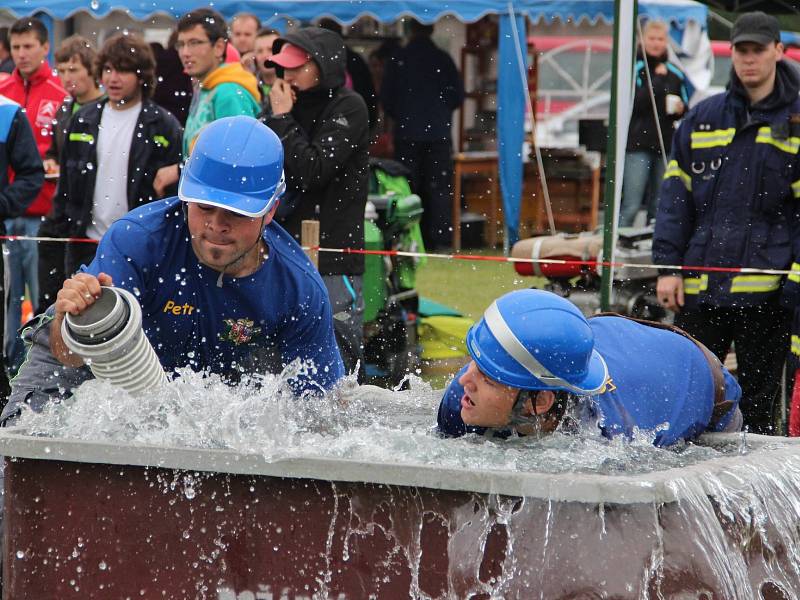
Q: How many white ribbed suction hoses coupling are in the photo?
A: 1